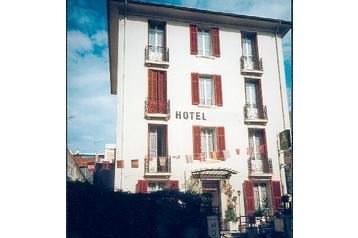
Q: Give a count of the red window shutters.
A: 12